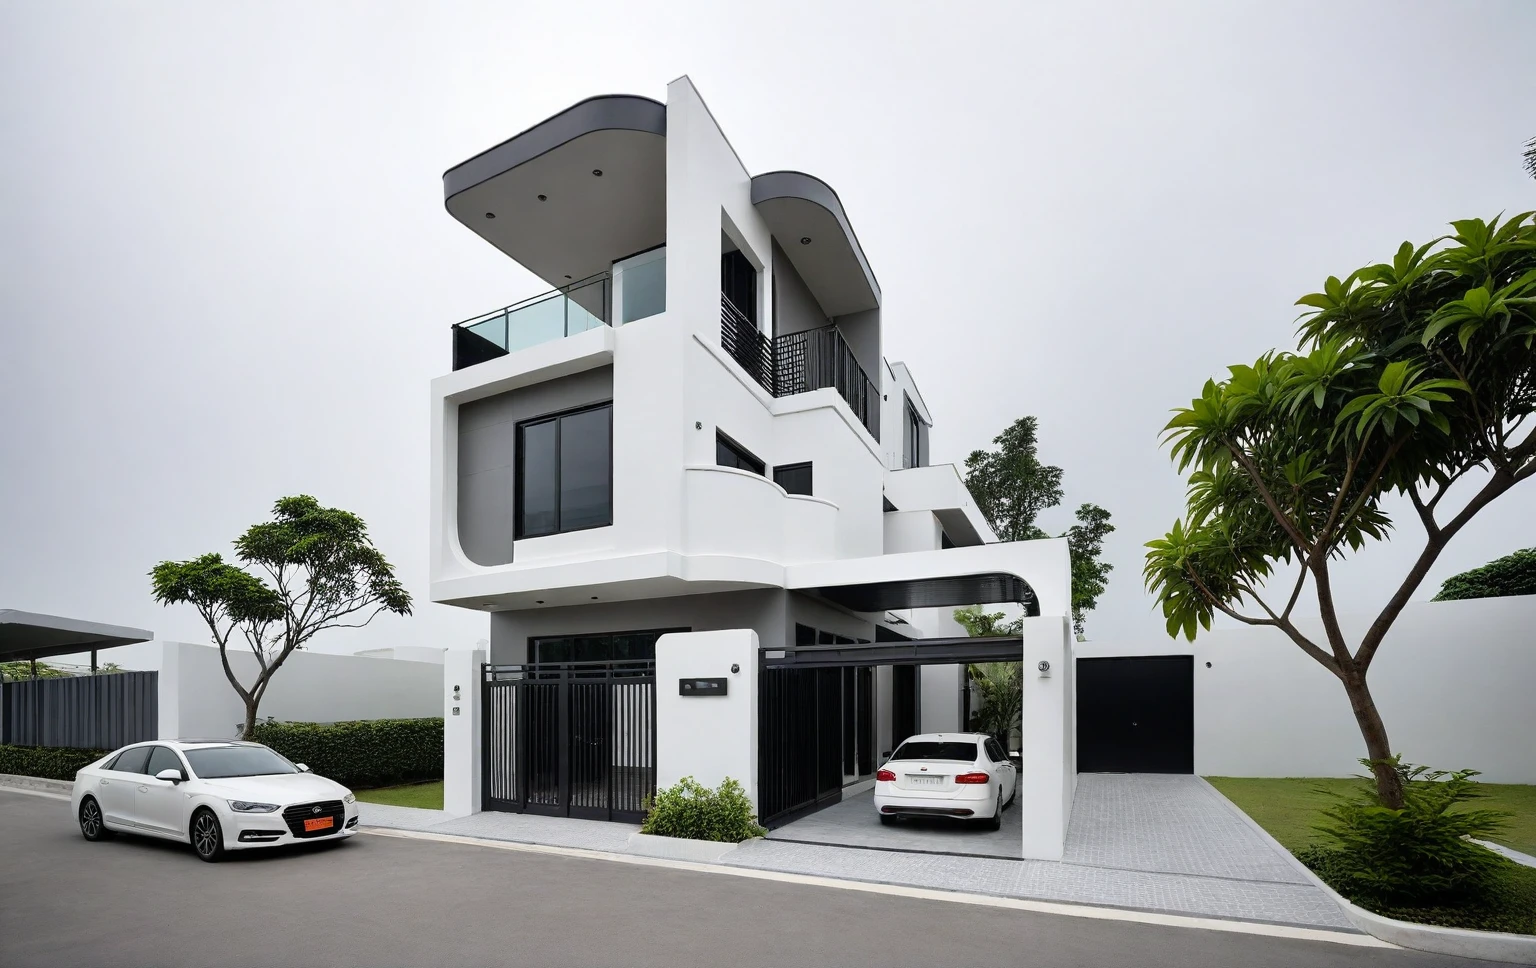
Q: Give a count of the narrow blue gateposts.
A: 0